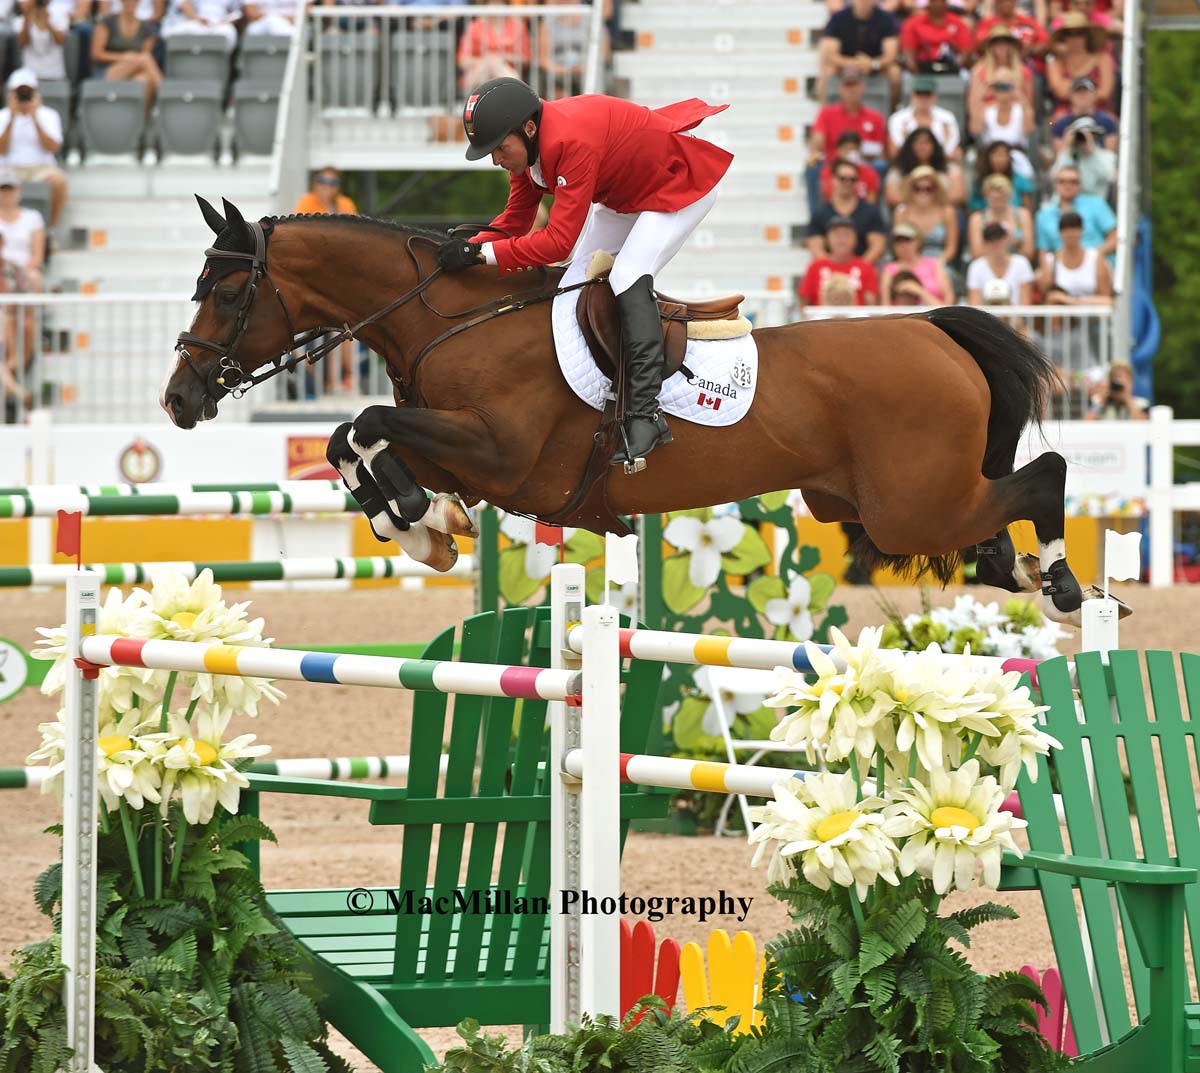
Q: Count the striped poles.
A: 7